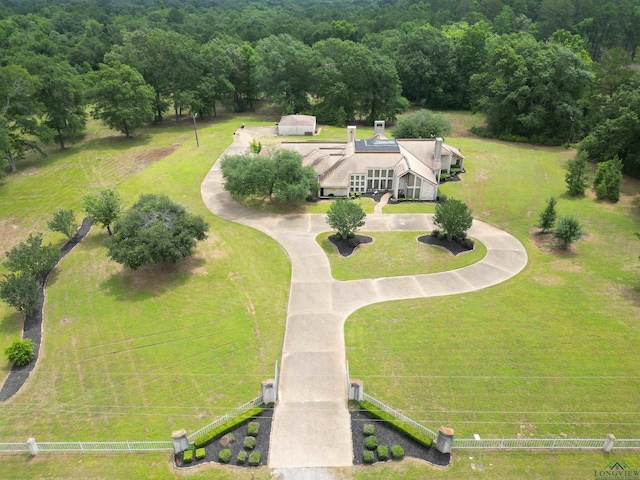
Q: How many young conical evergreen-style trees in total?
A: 4